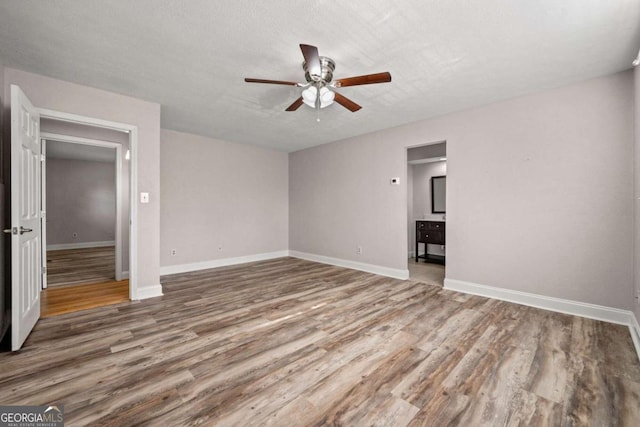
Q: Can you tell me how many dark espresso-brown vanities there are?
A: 1